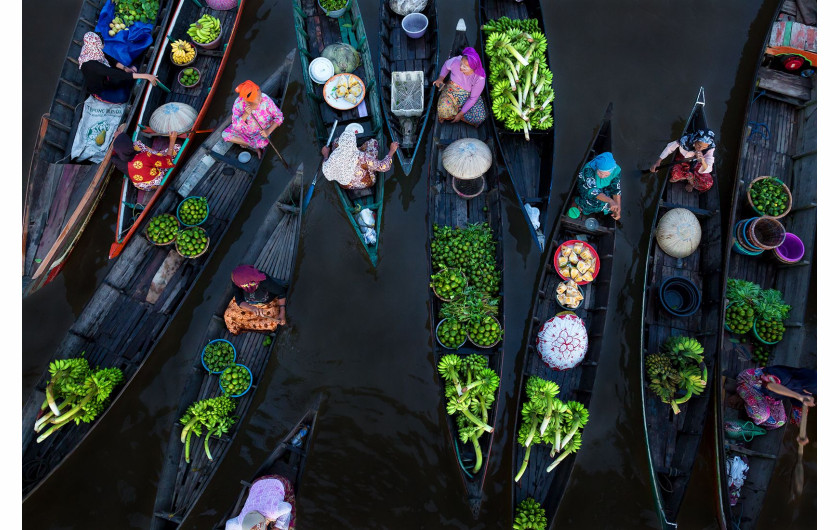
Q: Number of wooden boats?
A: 12